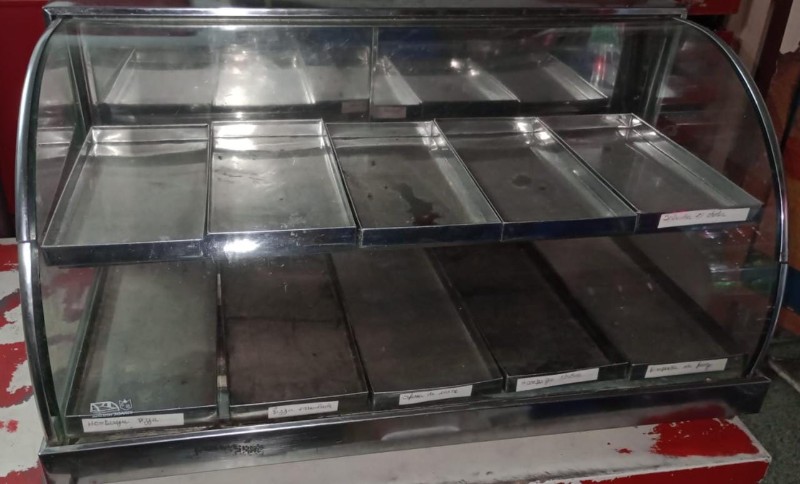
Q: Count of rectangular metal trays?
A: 10